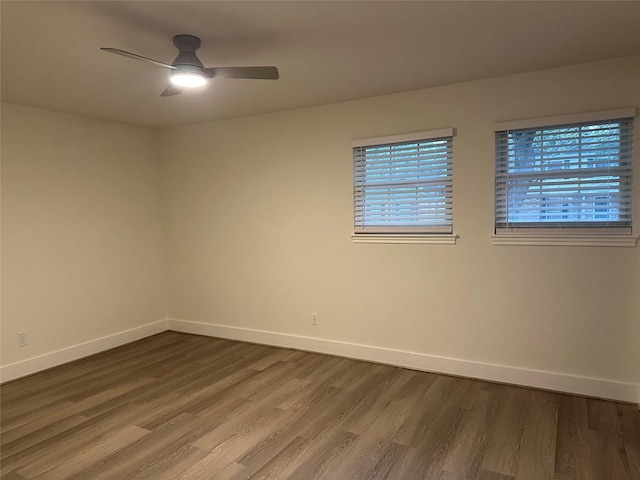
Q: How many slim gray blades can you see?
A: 3